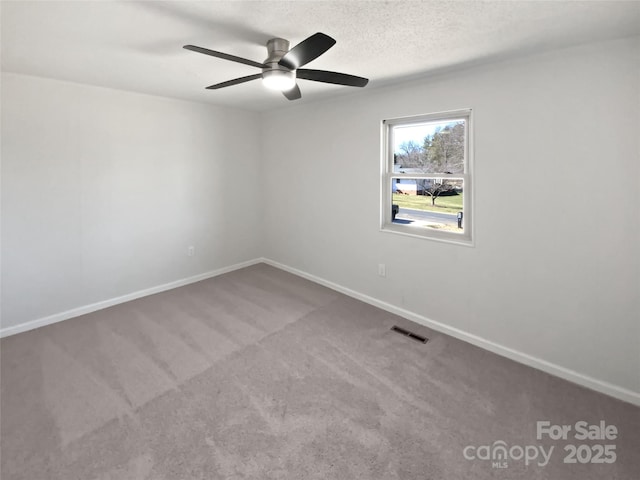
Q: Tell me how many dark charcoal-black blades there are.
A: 5